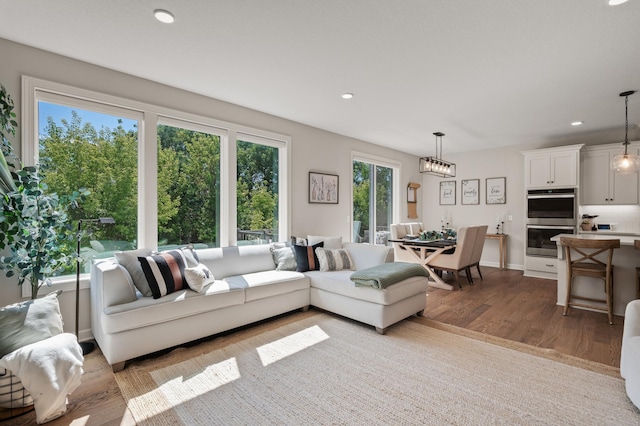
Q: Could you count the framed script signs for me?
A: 3